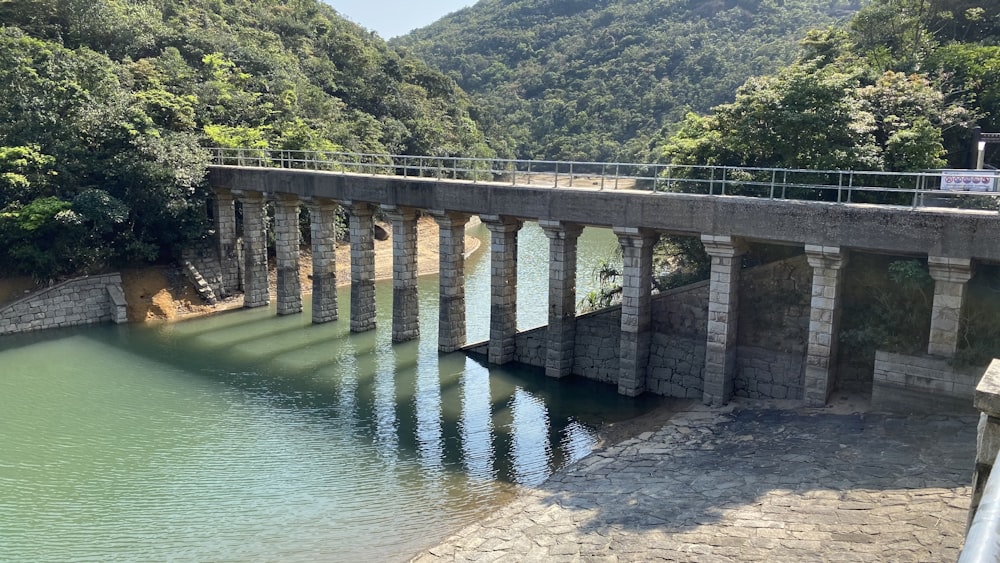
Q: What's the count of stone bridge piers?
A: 13